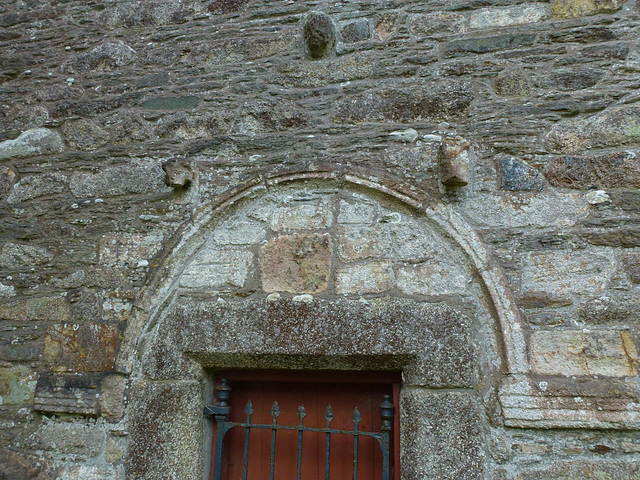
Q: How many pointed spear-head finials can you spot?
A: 5